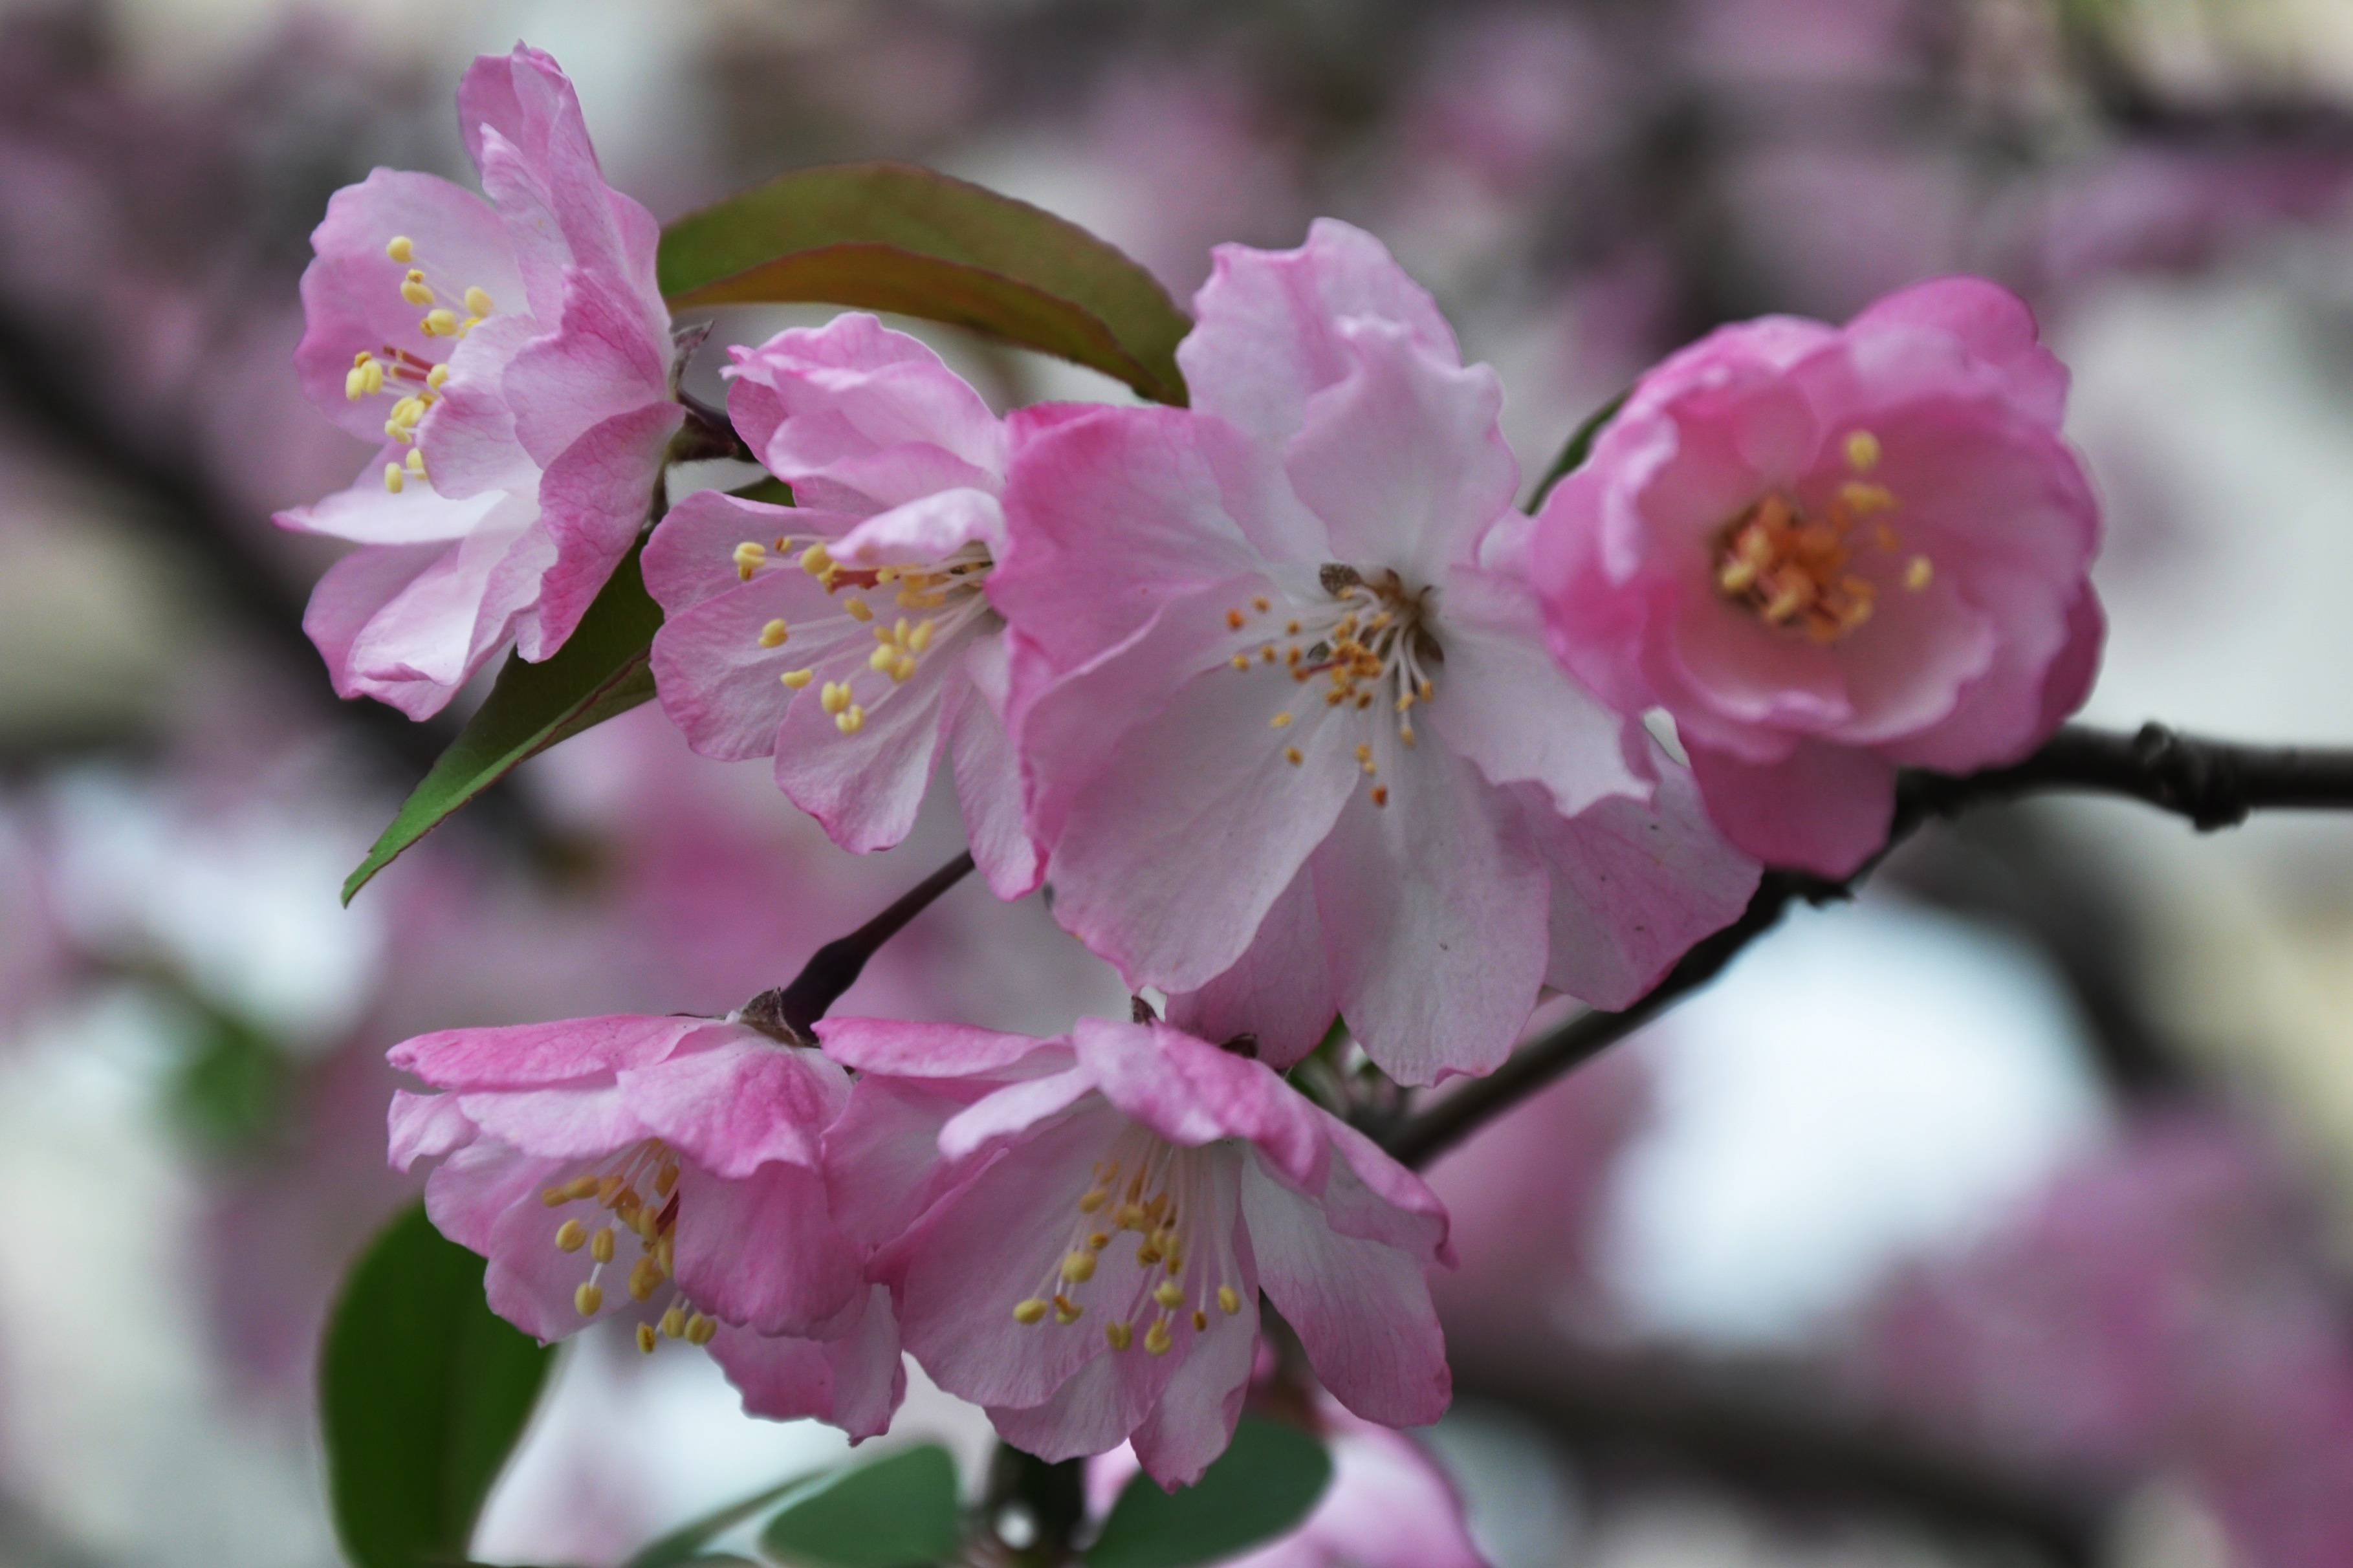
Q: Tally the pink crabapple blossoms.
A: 6